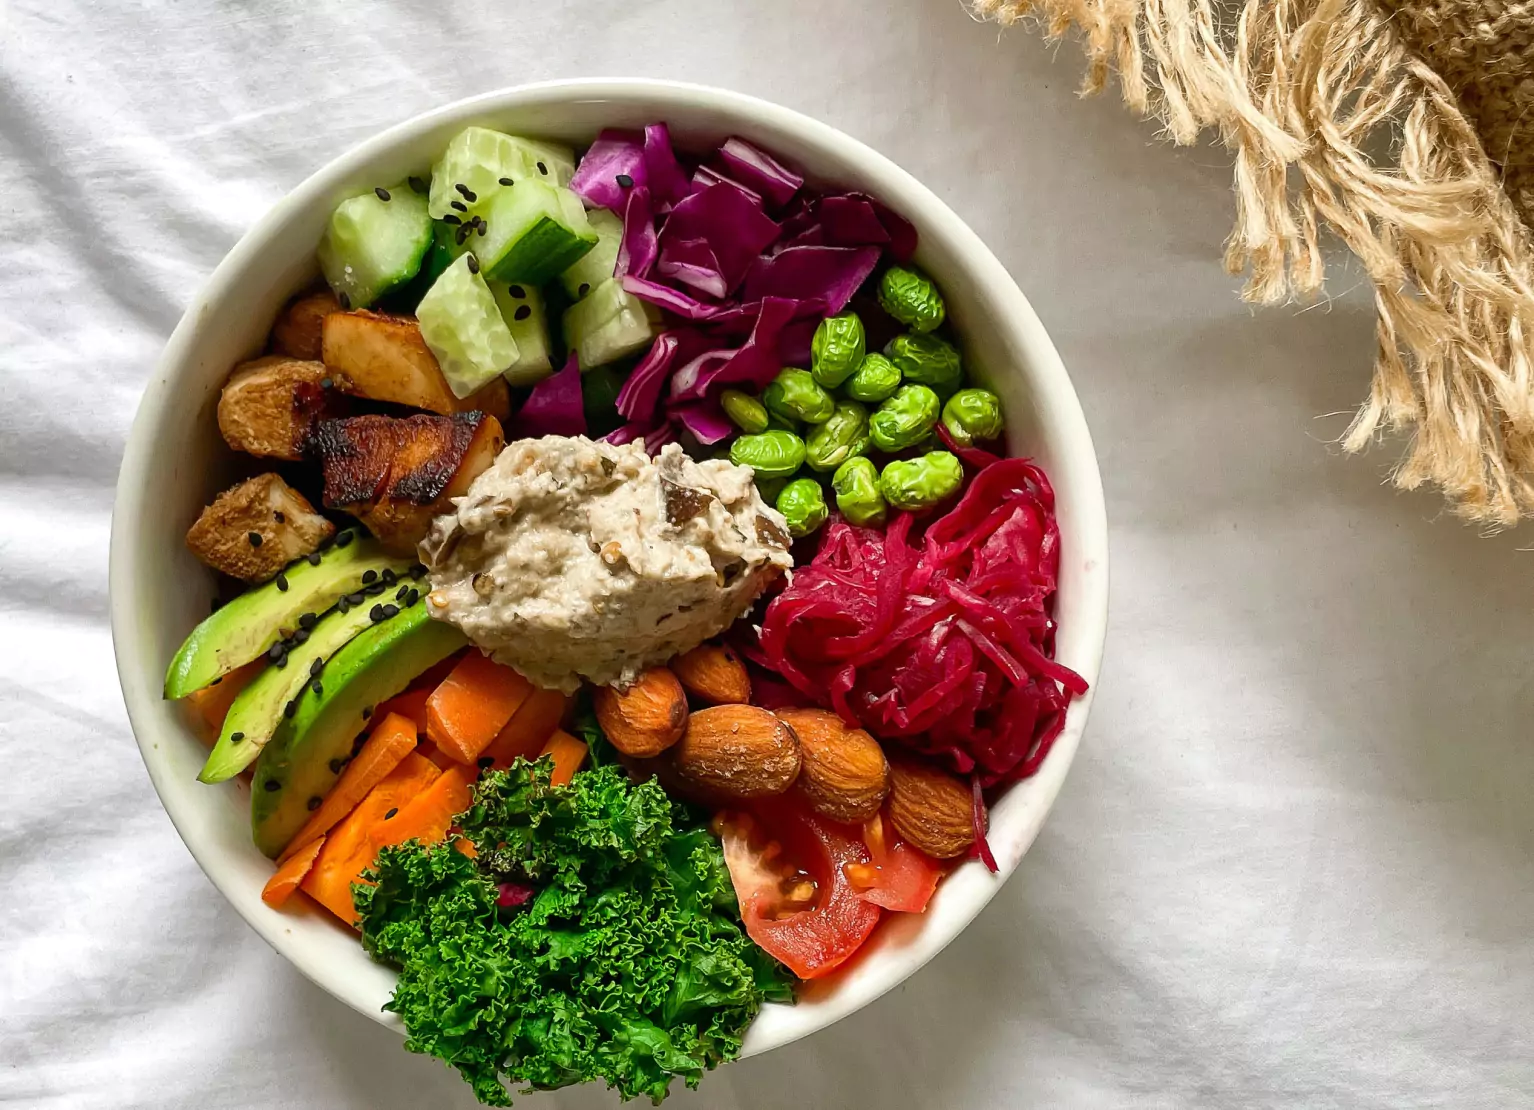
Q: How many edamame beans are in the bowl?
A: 13